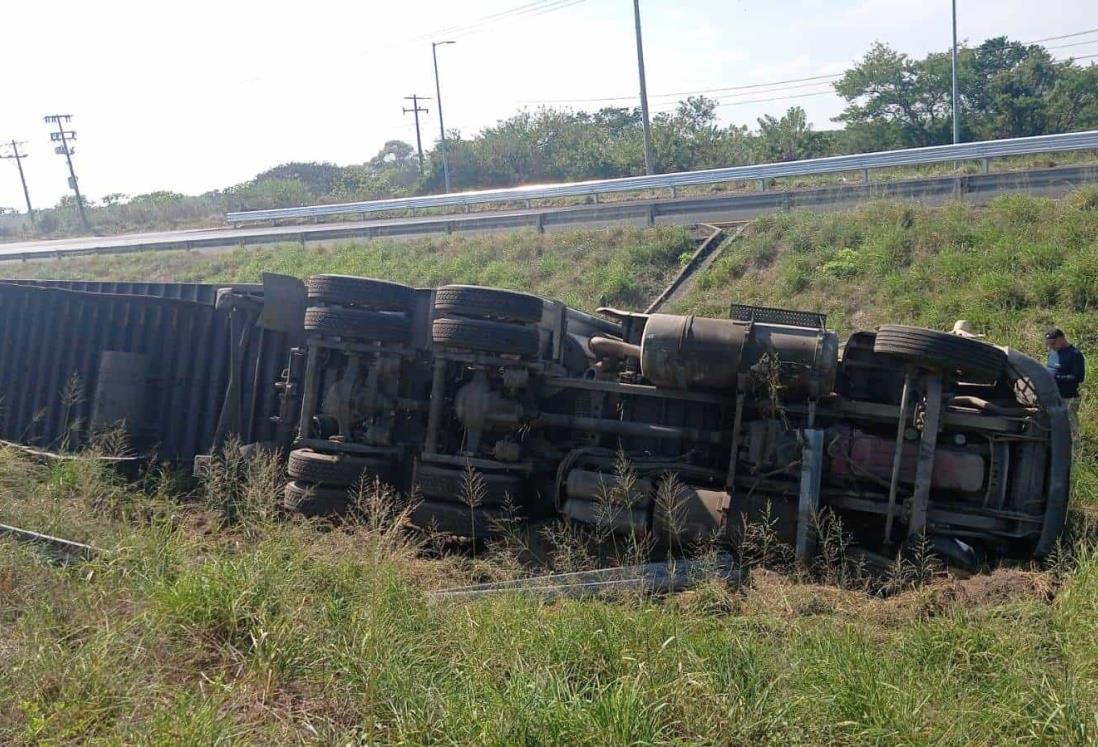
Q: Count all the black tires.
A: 9